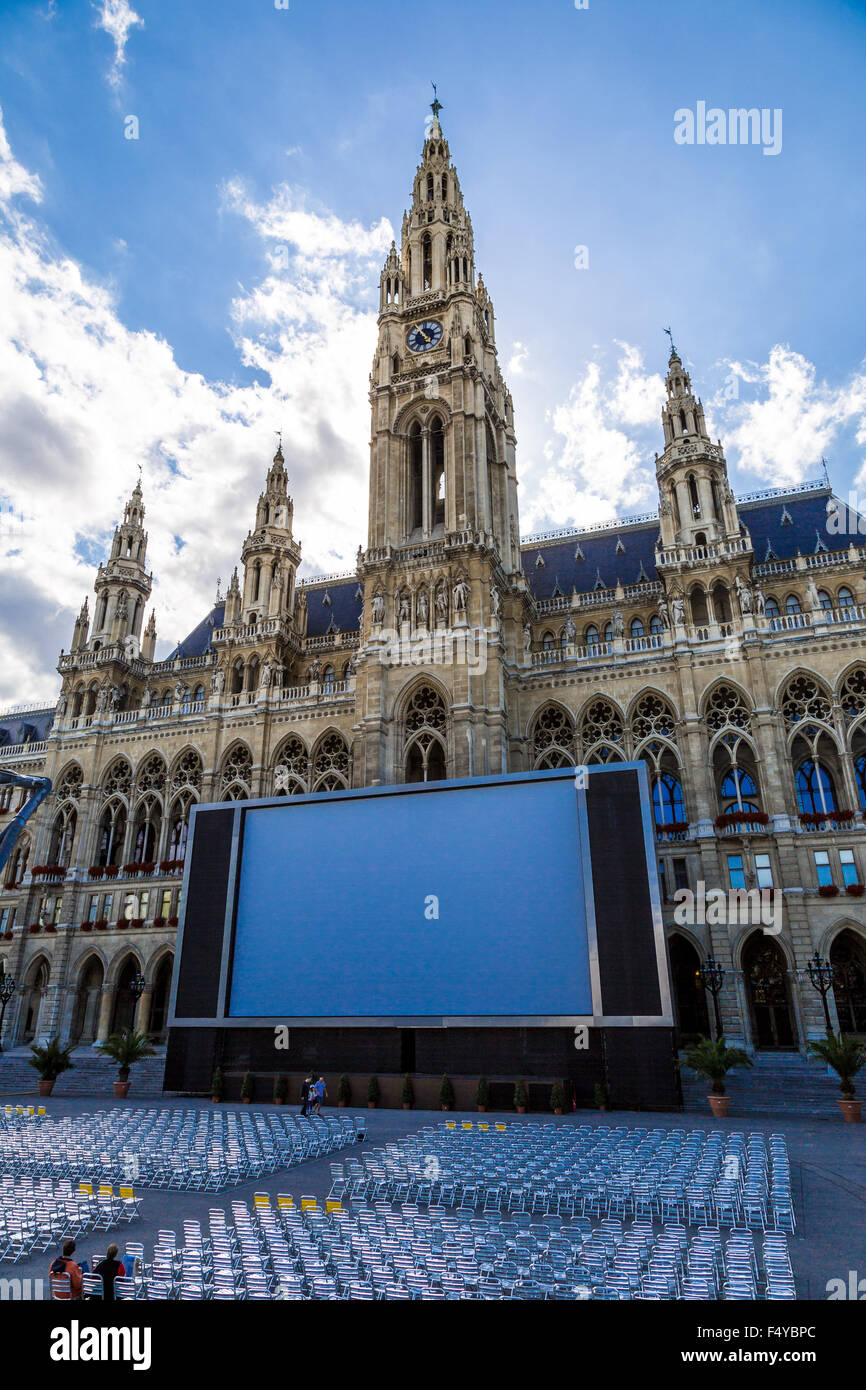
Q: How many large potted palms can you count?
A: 4